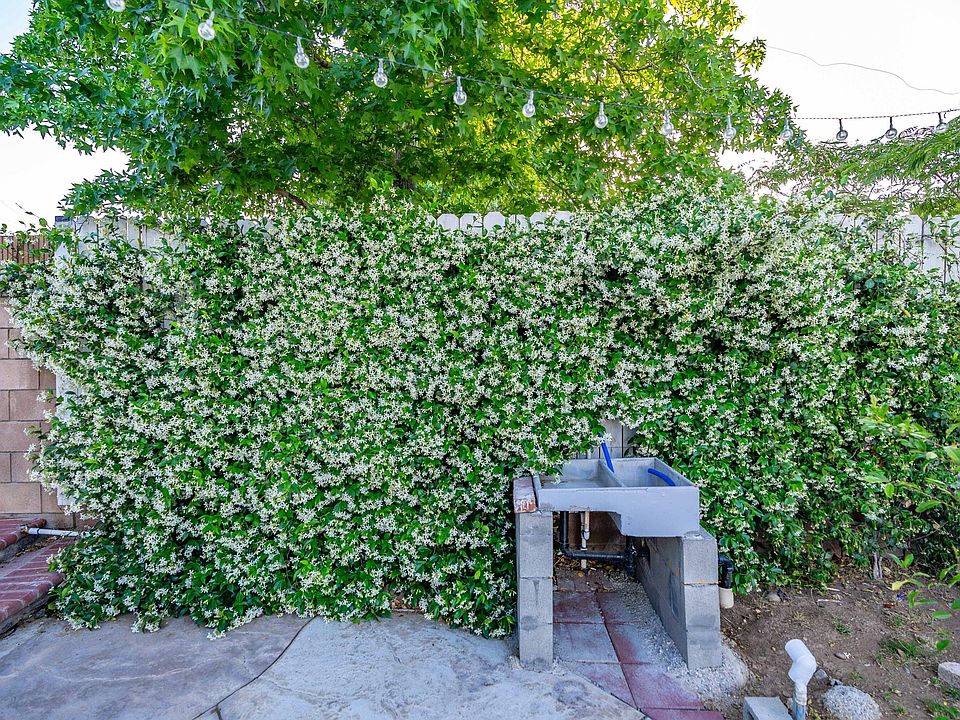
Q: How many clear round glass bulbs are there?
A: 13